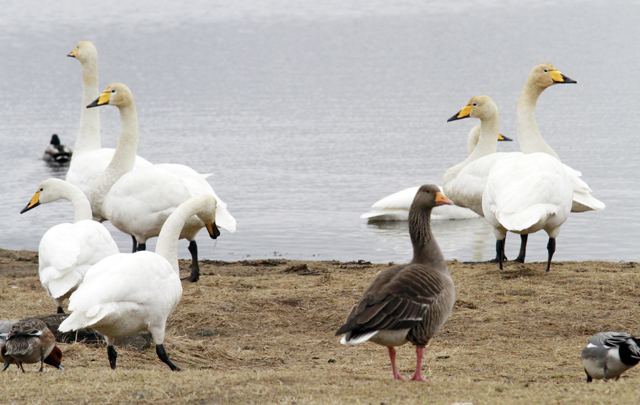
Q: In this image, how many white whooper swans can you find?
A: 7